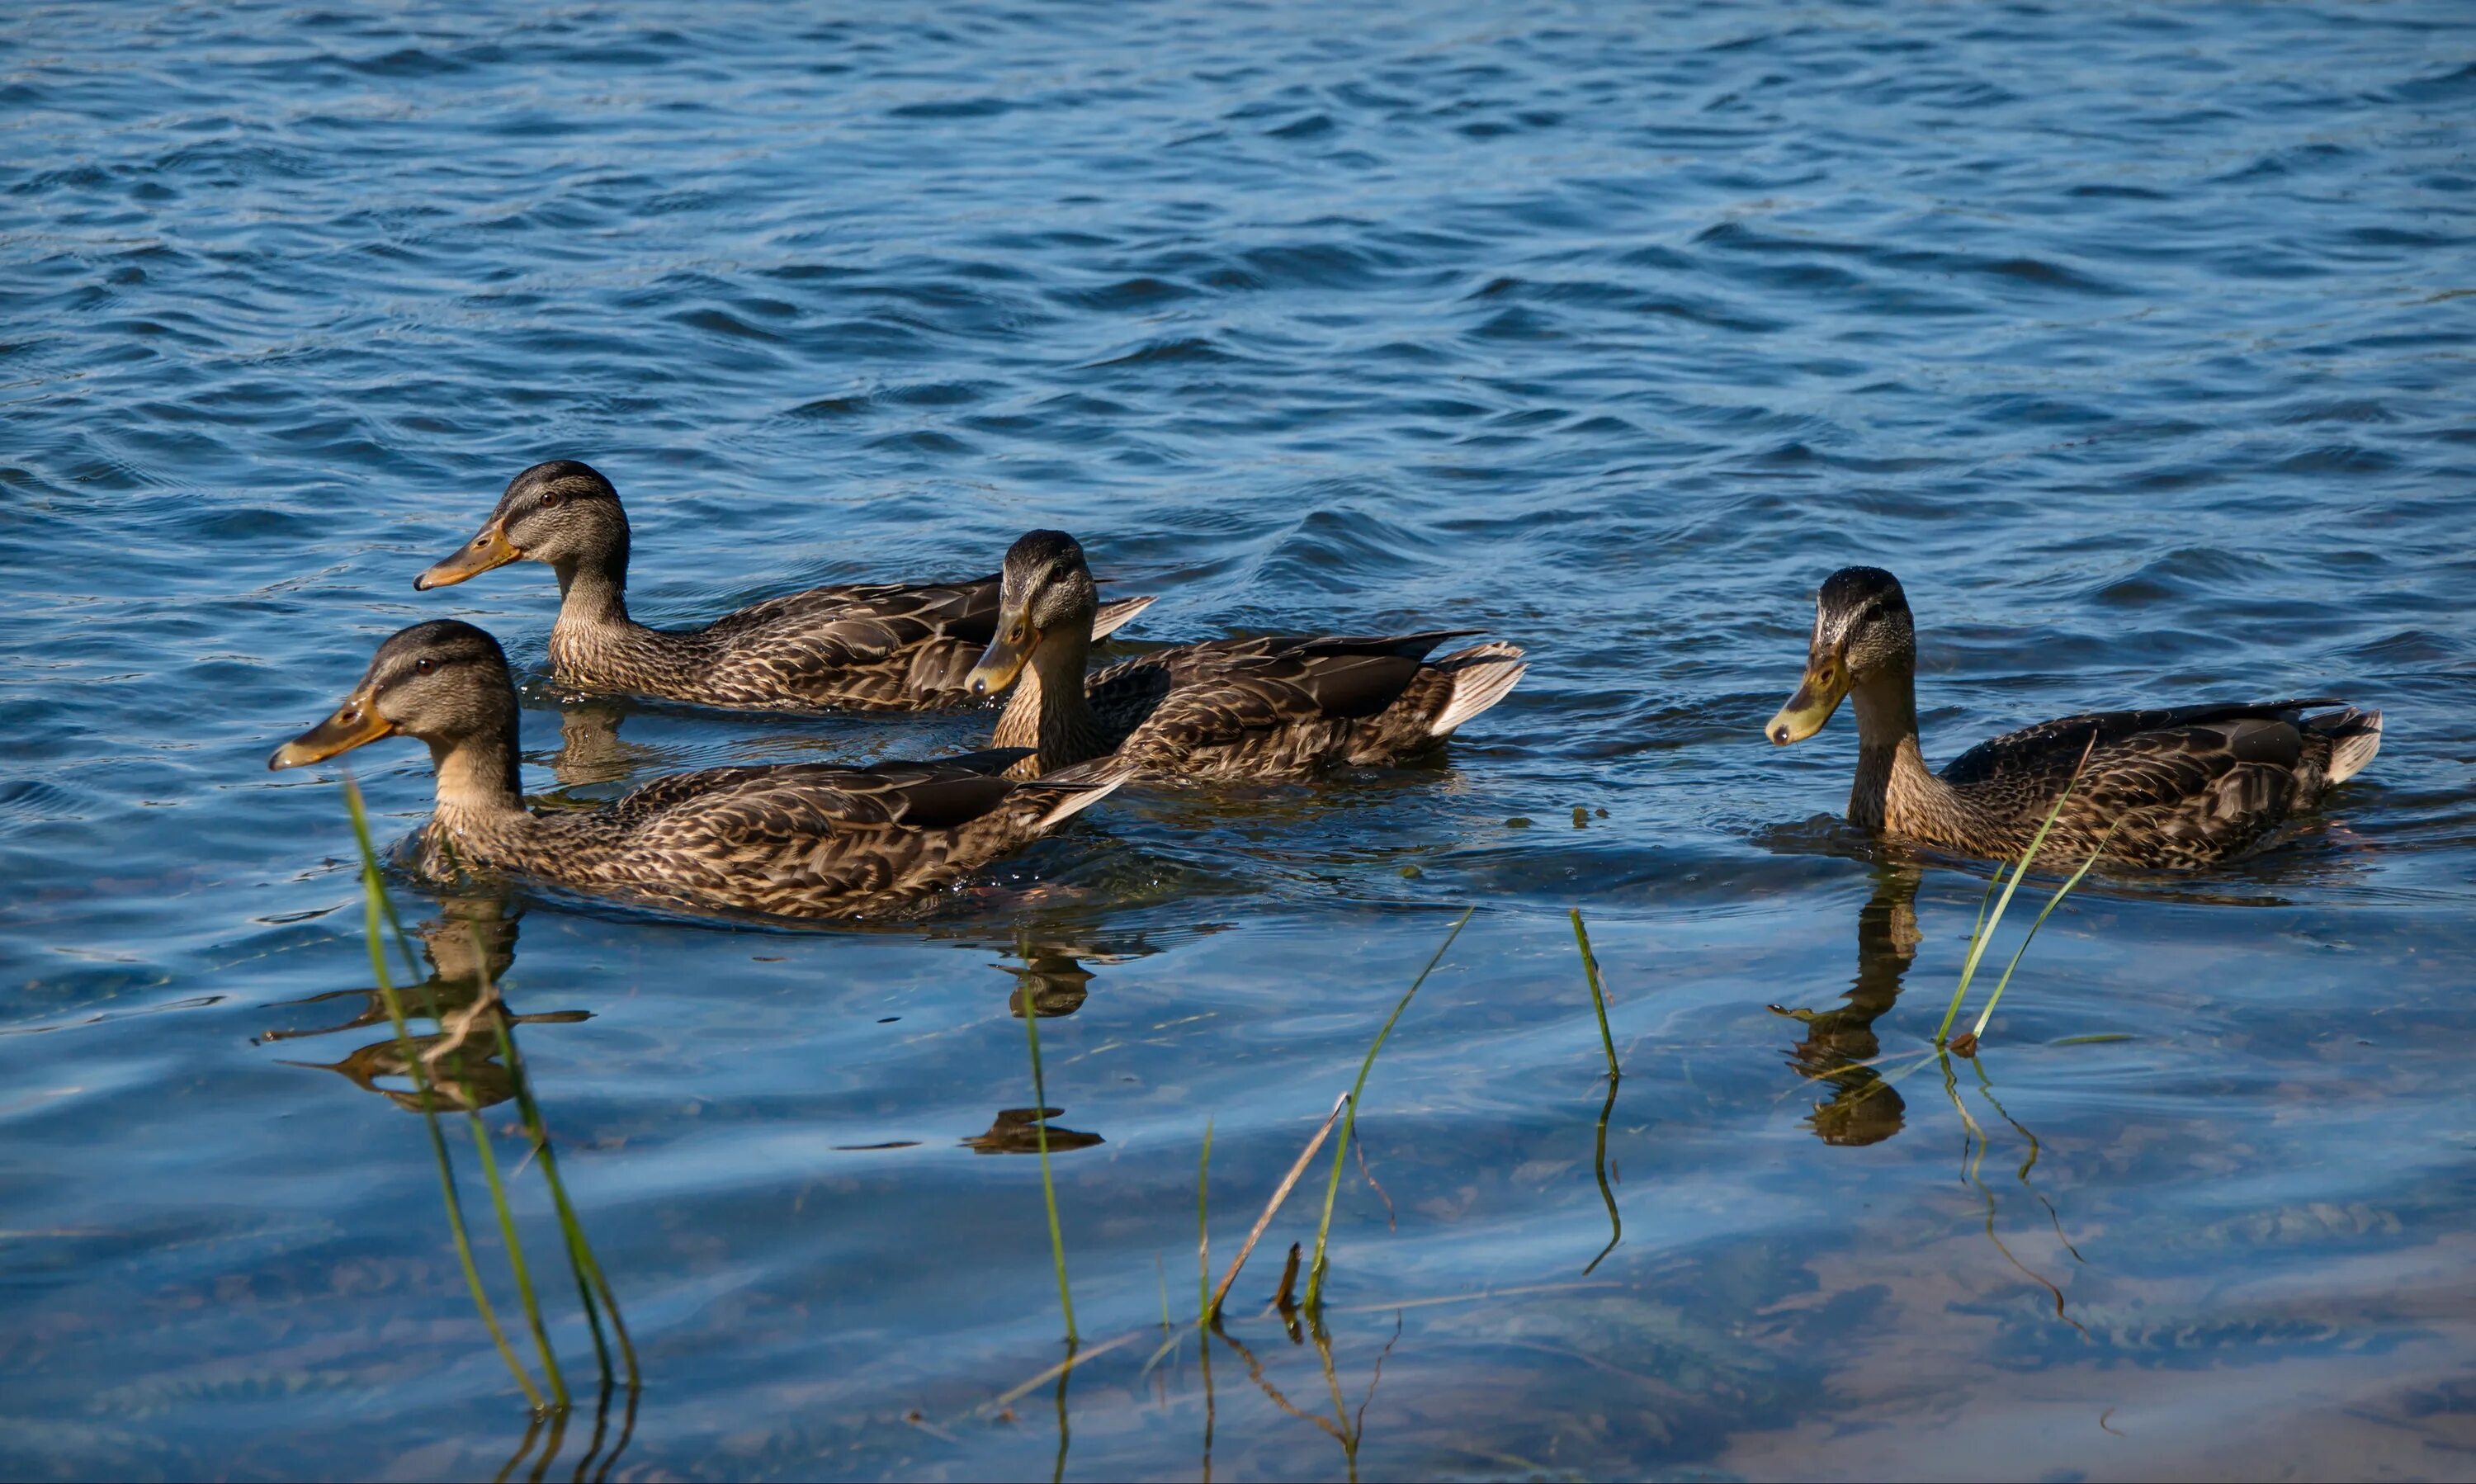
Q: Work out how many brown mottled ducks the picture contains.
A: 4